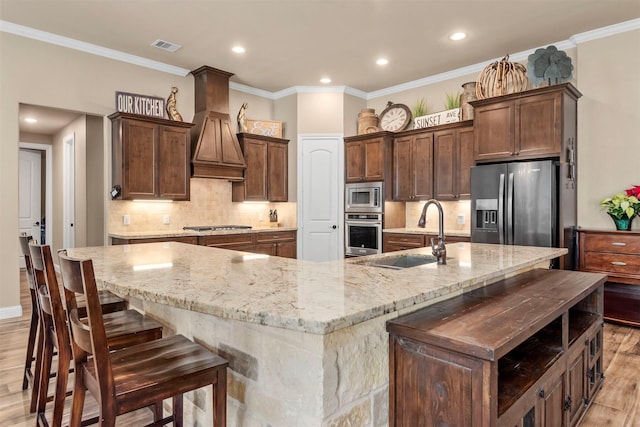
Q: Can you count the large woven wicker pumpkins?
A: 1